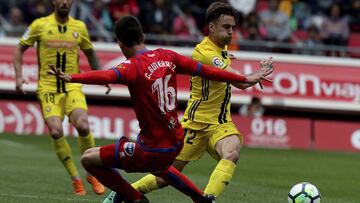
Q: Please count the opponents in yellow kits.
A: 2